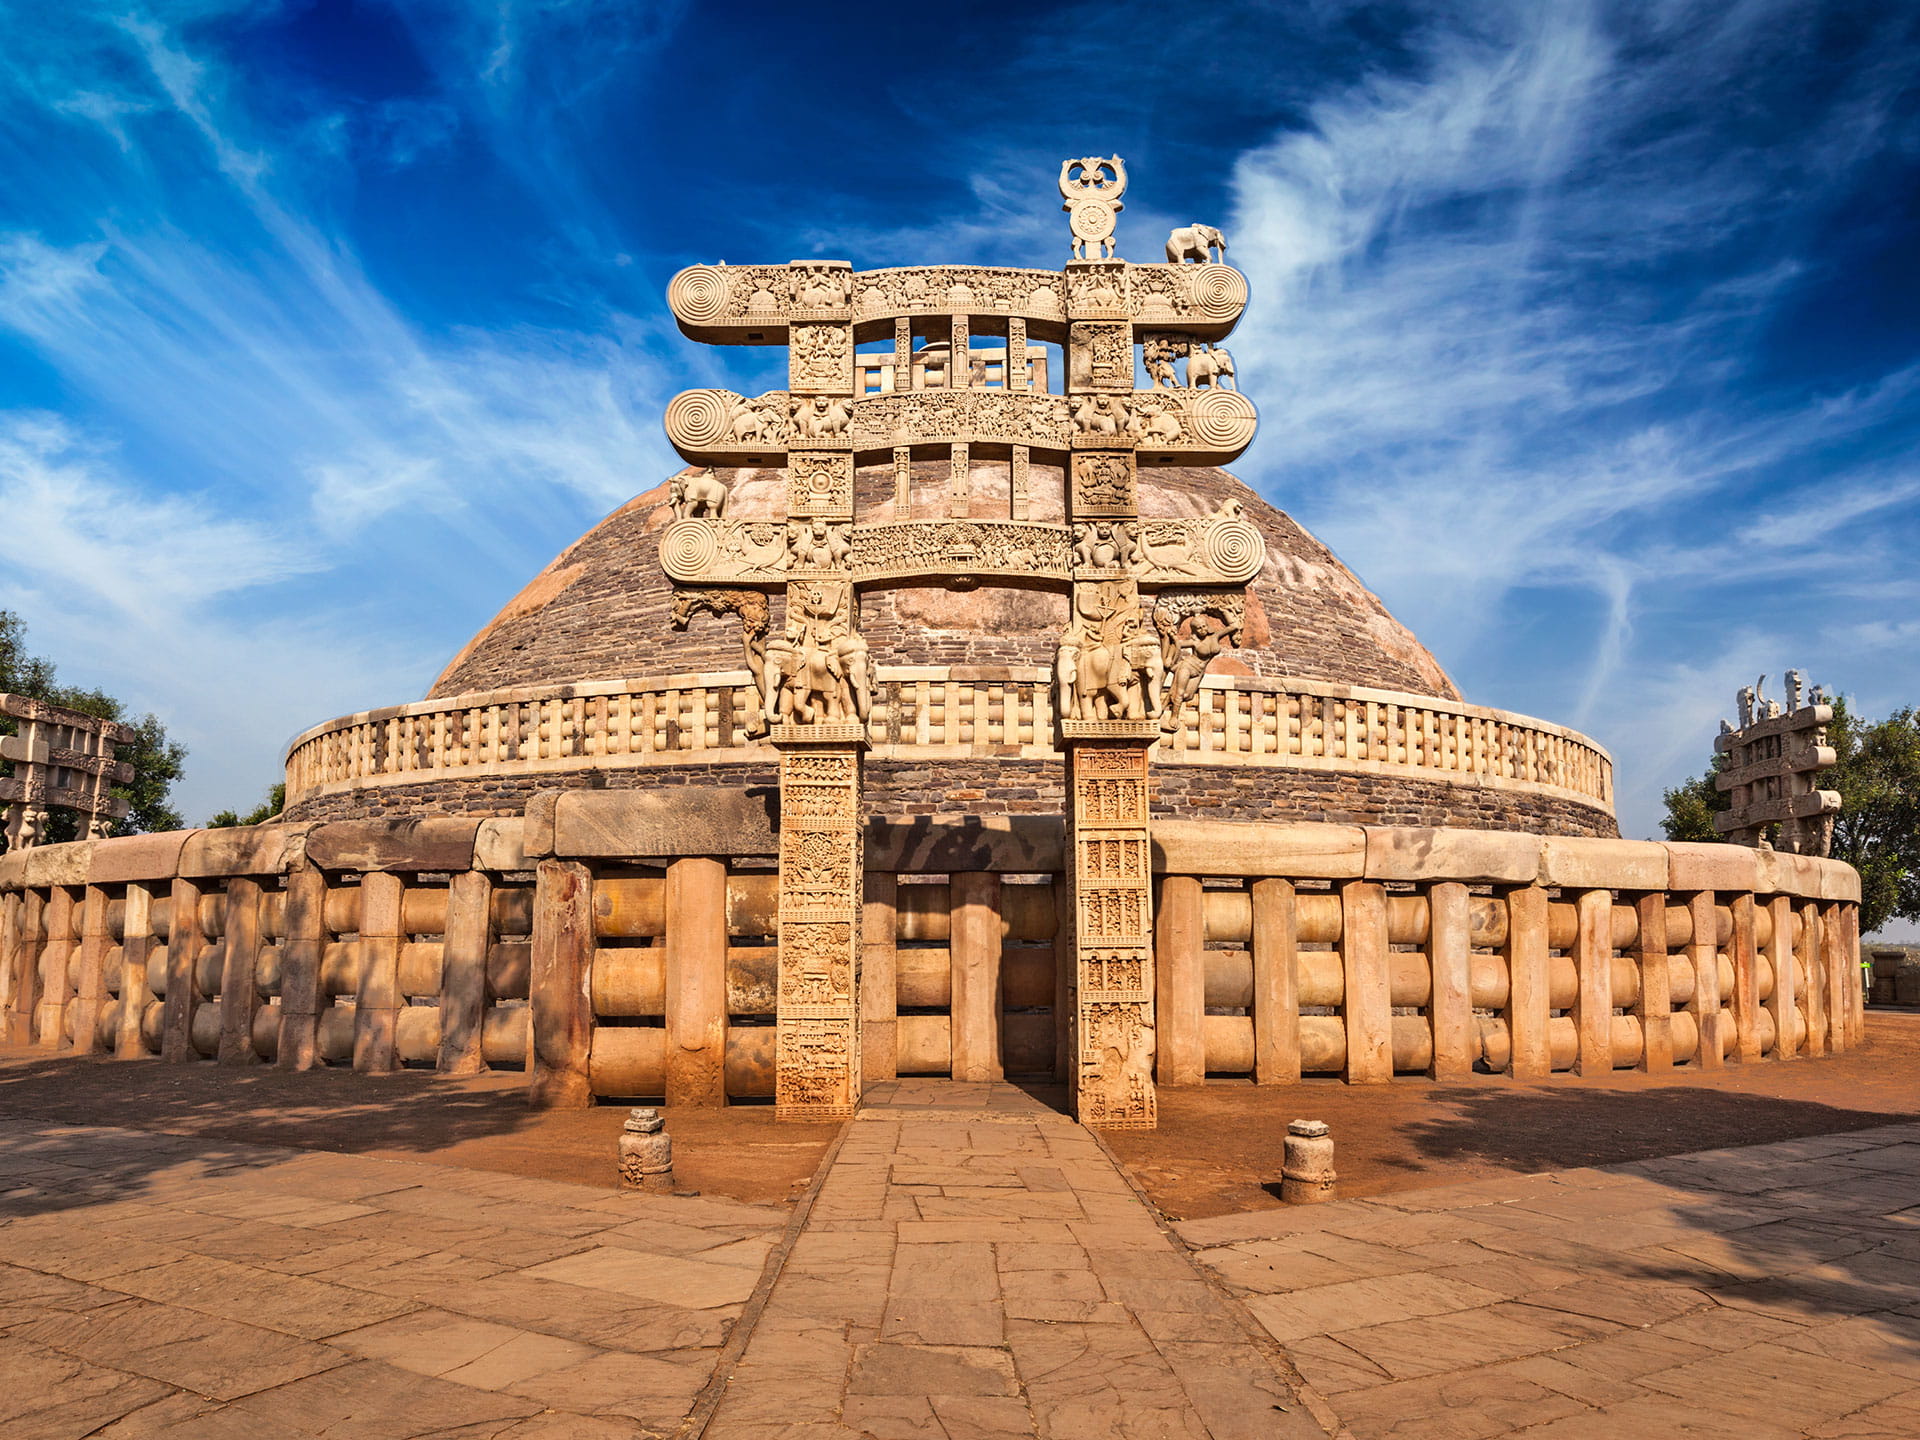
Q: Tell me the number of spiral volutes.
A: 6